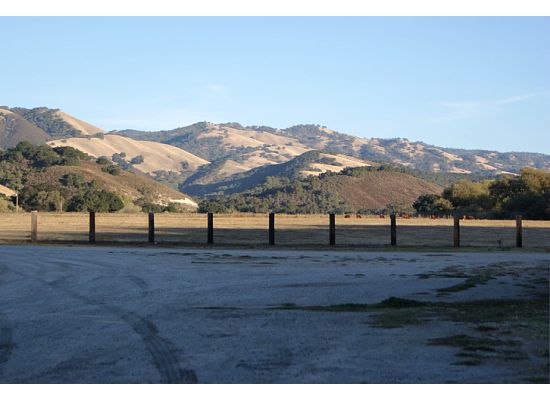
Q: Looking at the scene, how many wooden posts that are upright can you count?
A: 9